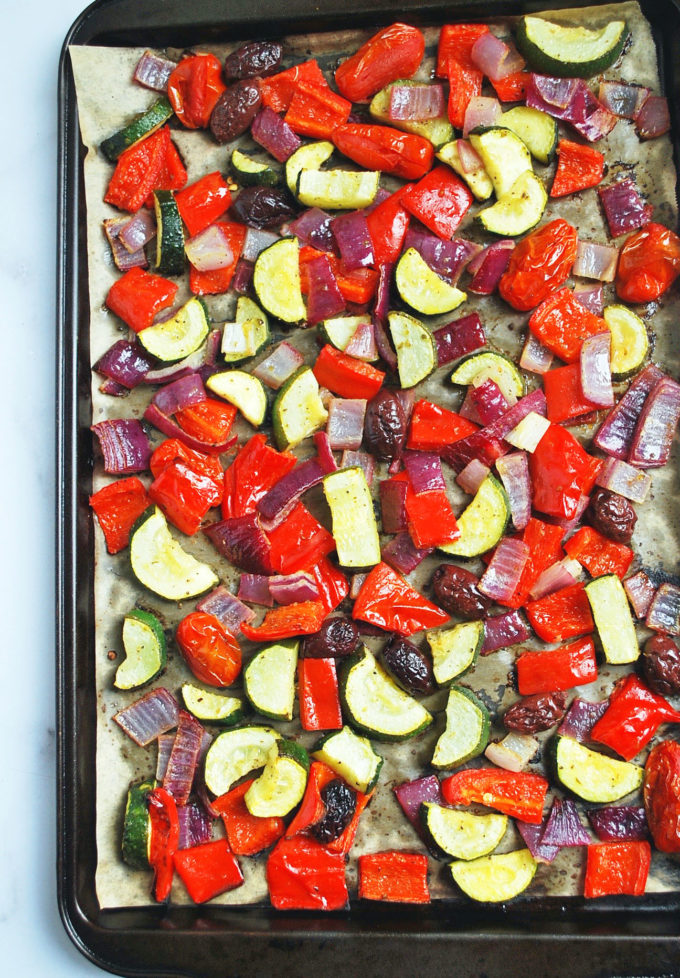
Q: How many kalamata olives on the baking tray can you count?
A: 11